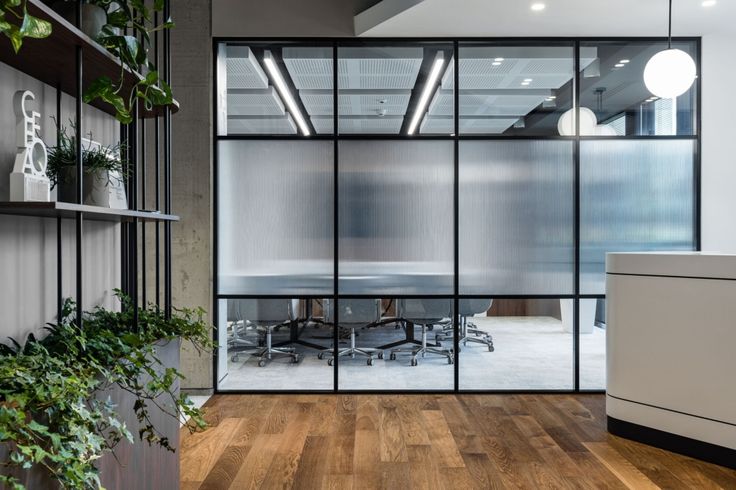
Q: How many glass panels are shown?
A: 12